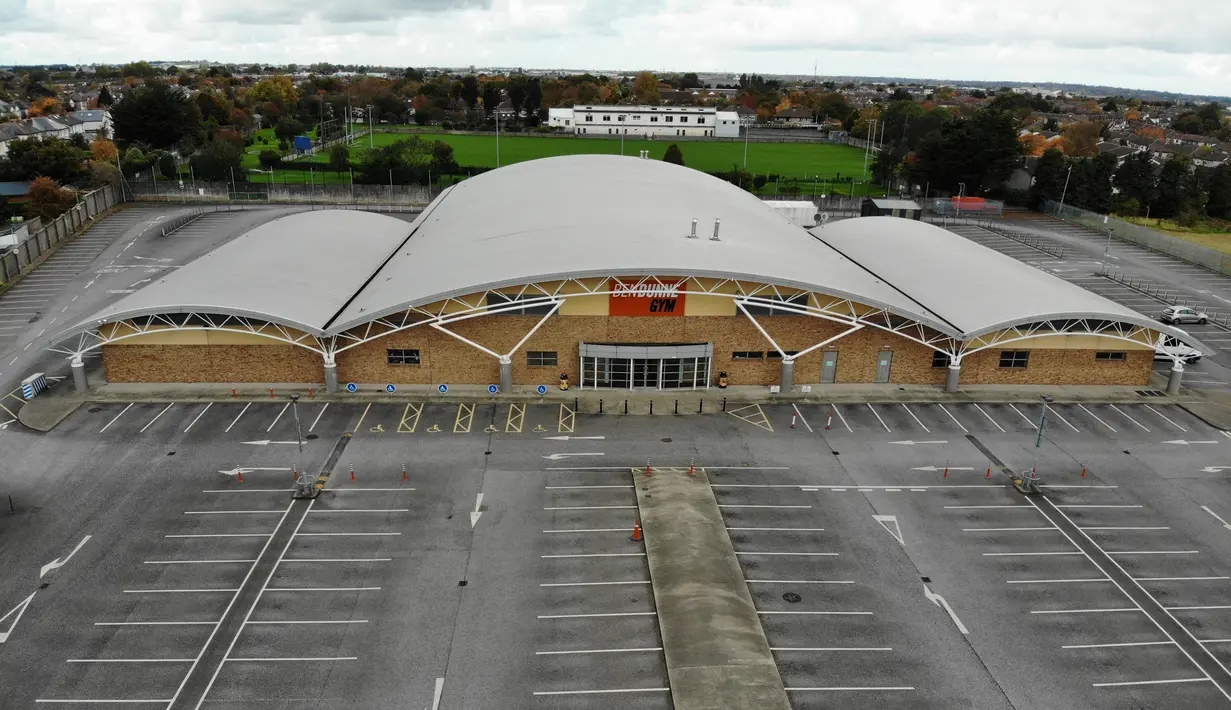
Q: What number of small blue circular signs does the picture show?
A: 5